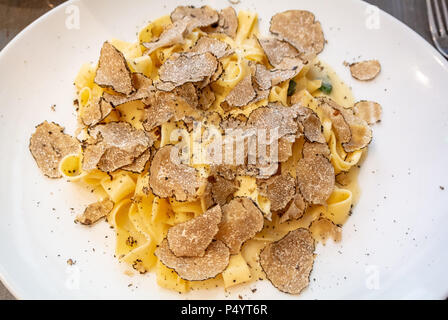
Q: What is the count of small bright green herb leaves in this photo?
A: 2